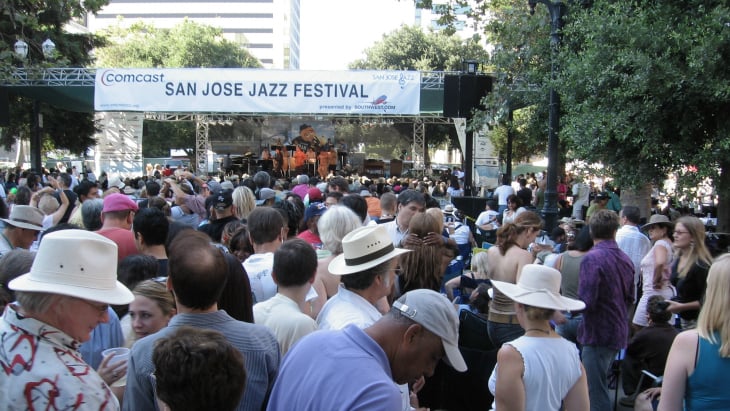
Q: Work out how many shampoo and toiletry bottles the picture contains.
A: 0